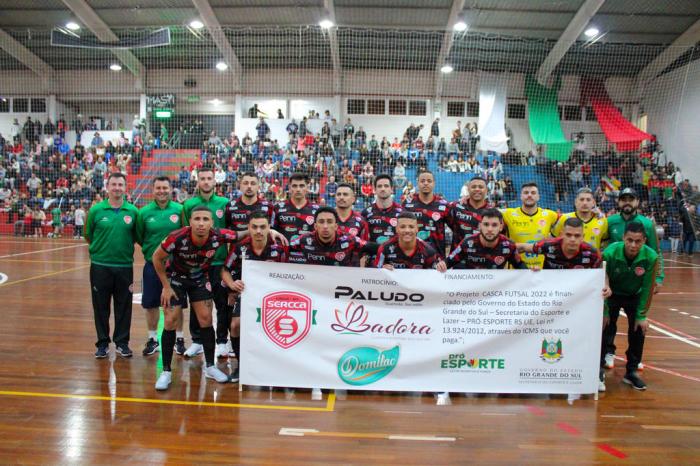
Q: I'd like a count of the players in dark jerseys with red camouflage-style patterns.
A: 12